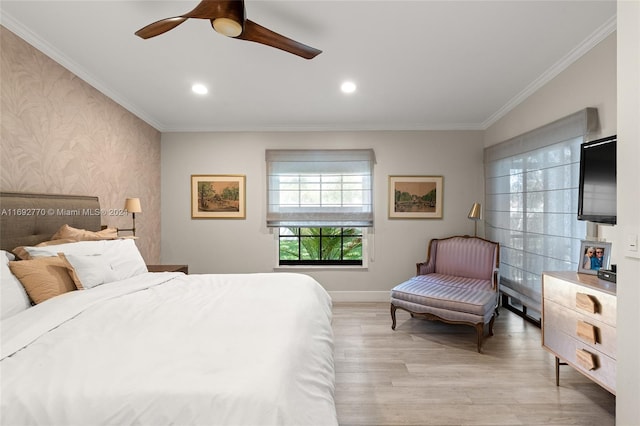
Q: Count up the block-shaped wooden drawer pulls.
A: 3